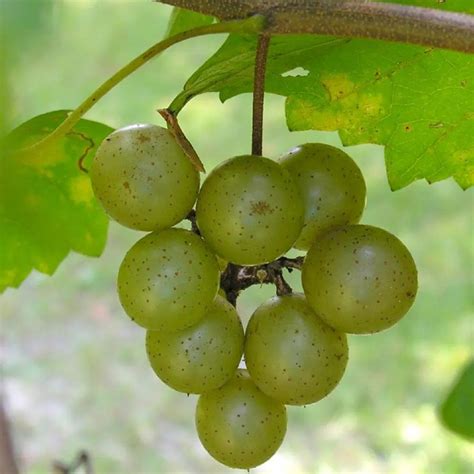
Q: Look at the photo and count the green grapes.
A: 8